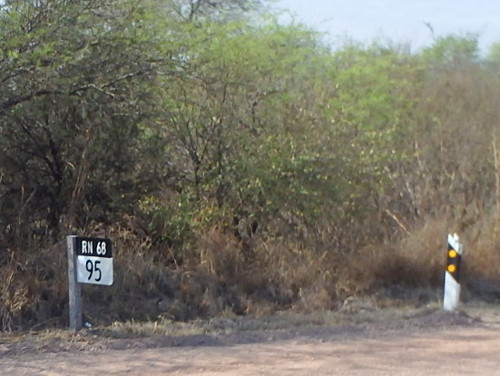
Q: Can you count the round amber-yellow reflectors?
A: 2